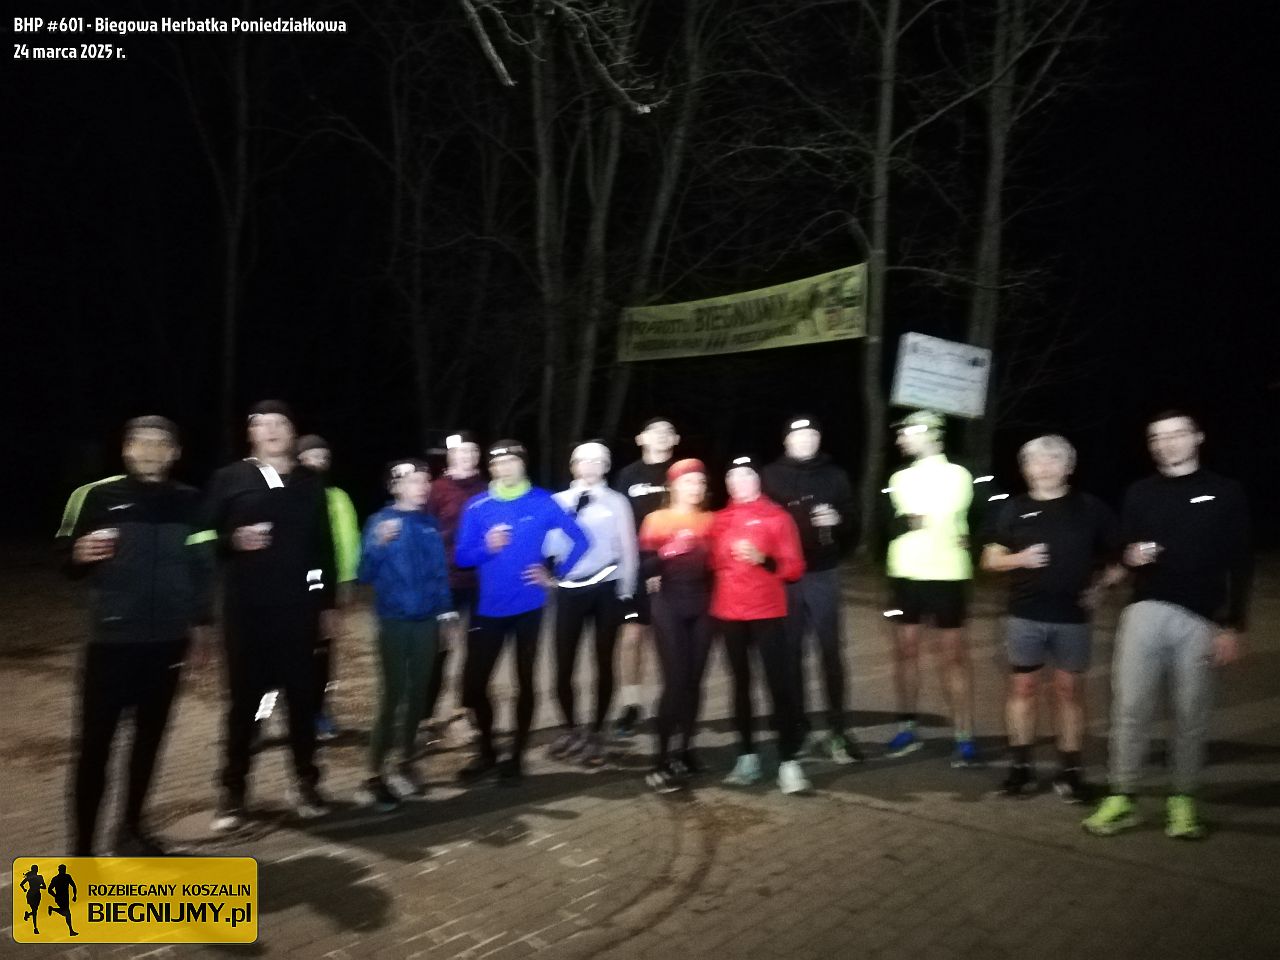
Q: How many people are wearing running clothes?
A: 14